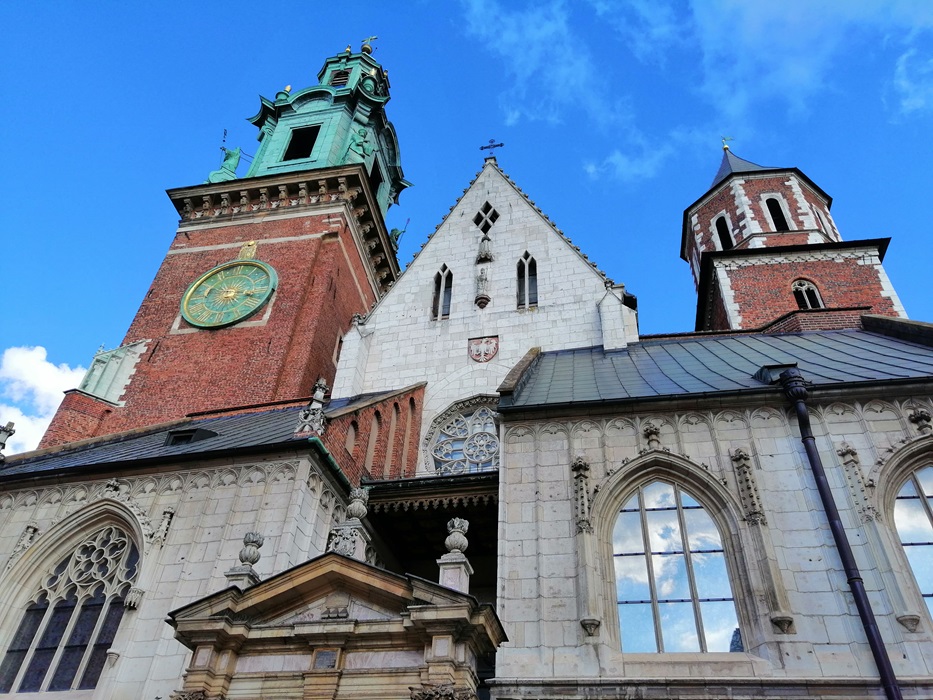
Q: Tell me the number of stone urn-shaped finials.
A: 3